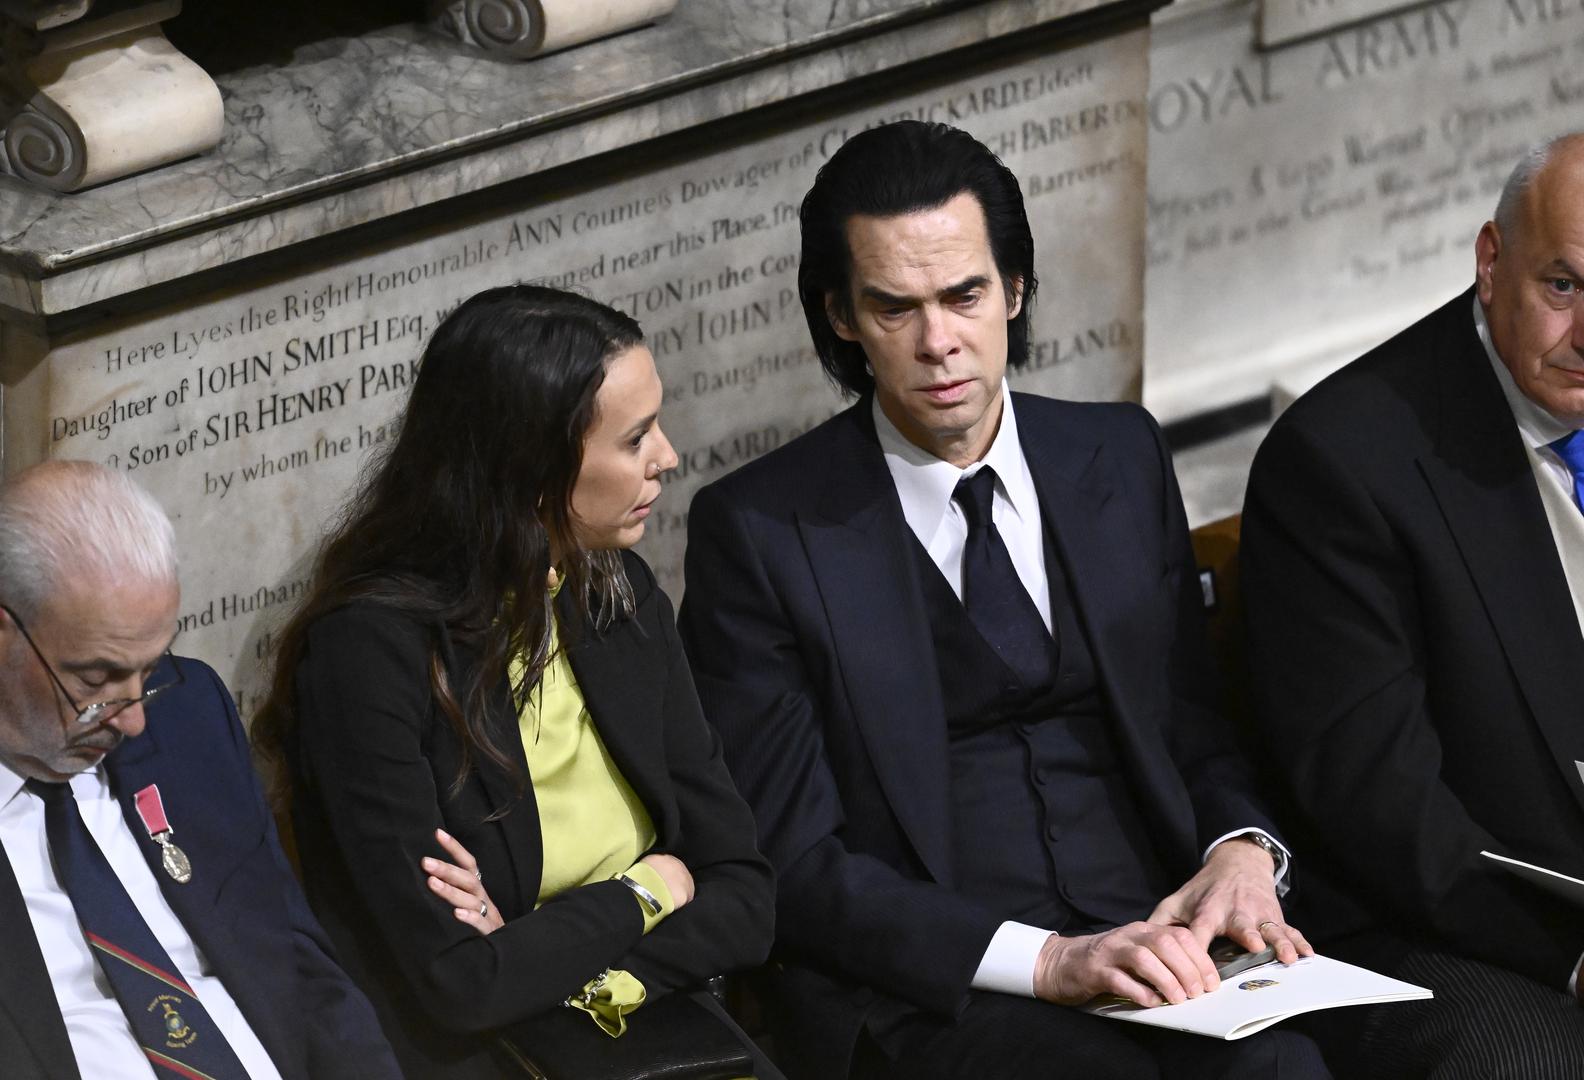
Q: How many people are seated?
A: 4